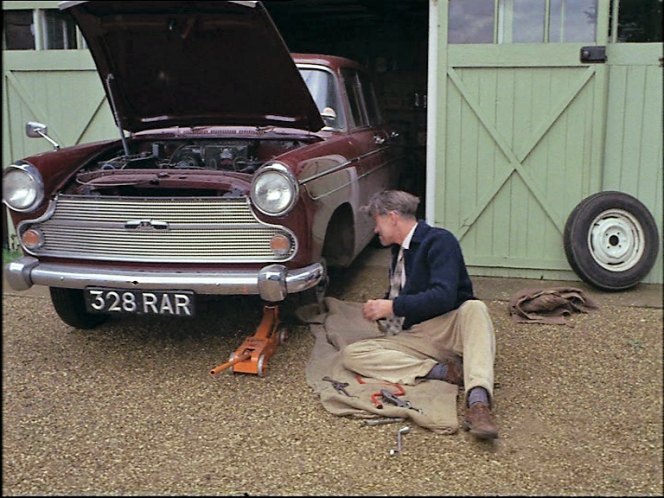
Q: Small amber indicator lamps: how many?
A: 2